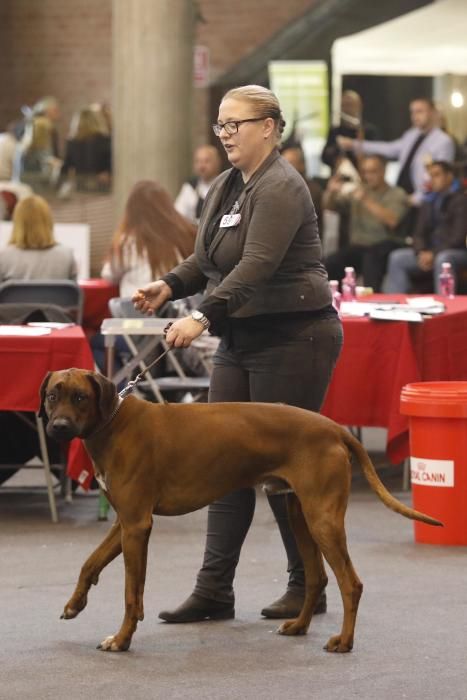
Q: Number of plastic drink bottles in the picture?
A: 3